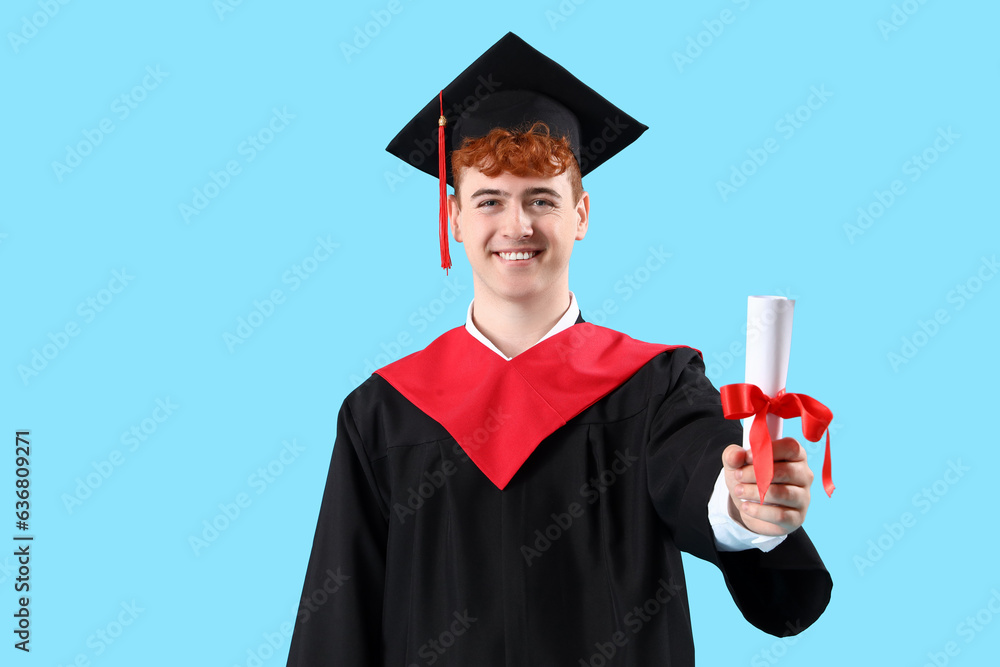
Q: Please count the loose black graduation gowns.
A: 1